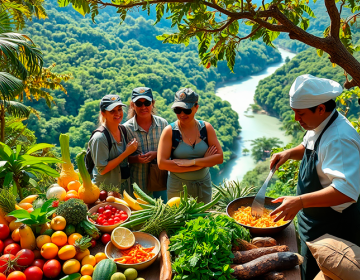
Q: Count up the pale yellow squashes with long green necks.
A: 2